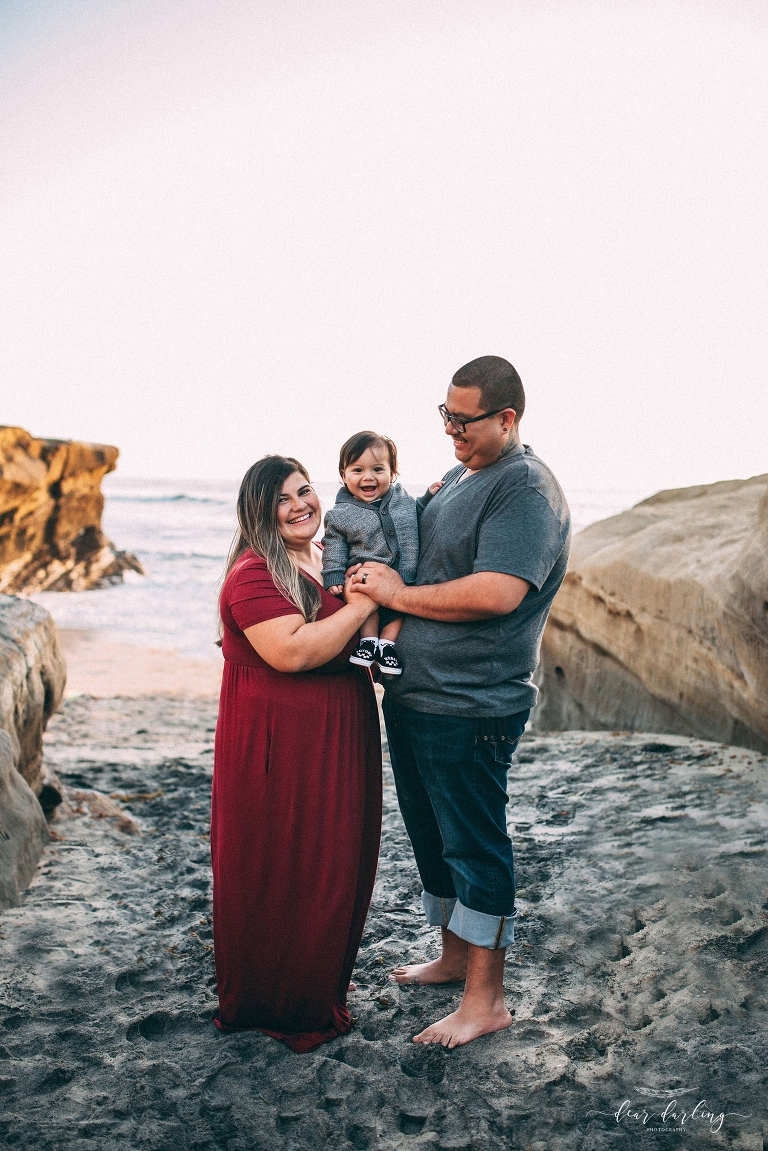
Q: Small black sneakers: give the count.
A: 2